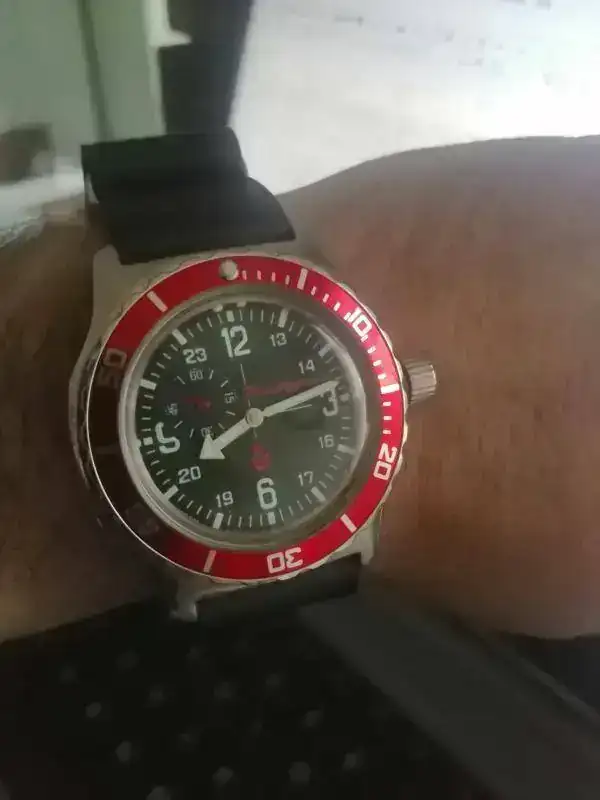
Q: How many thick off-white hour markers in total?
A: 12